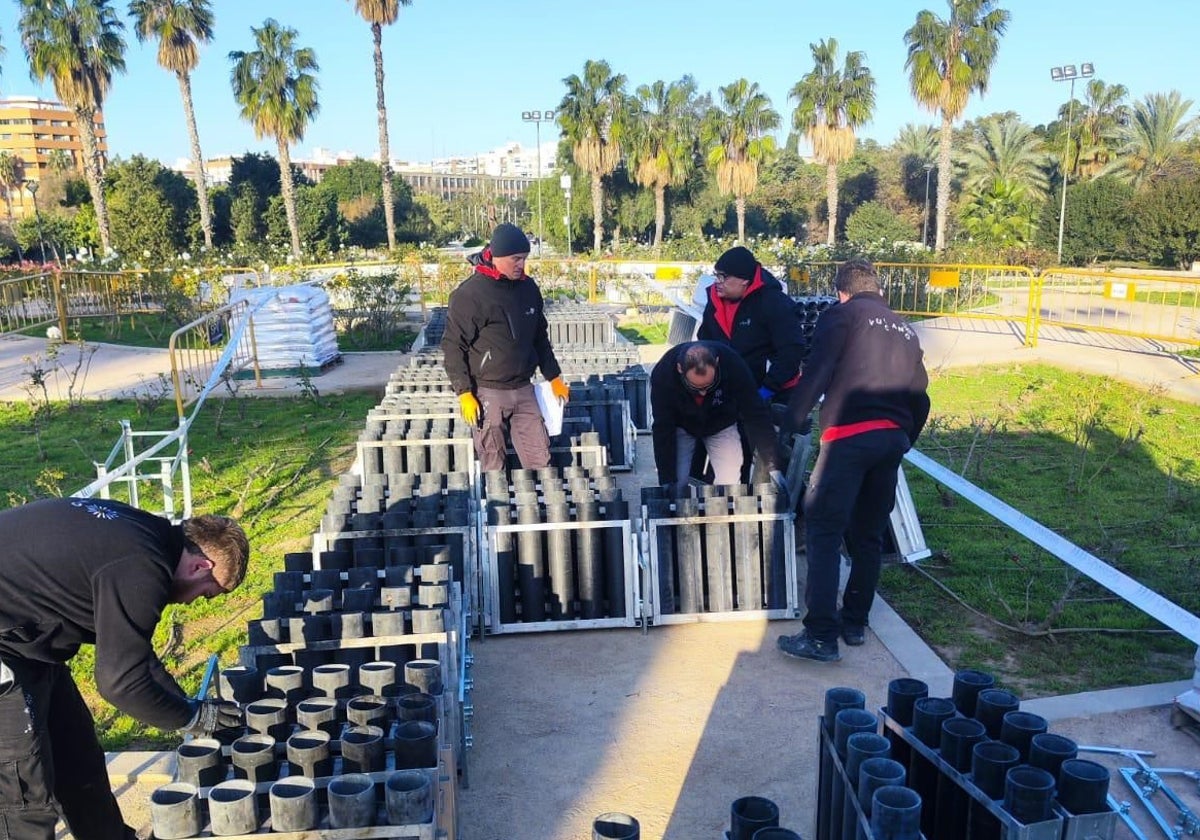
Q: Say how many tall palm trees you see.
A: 9